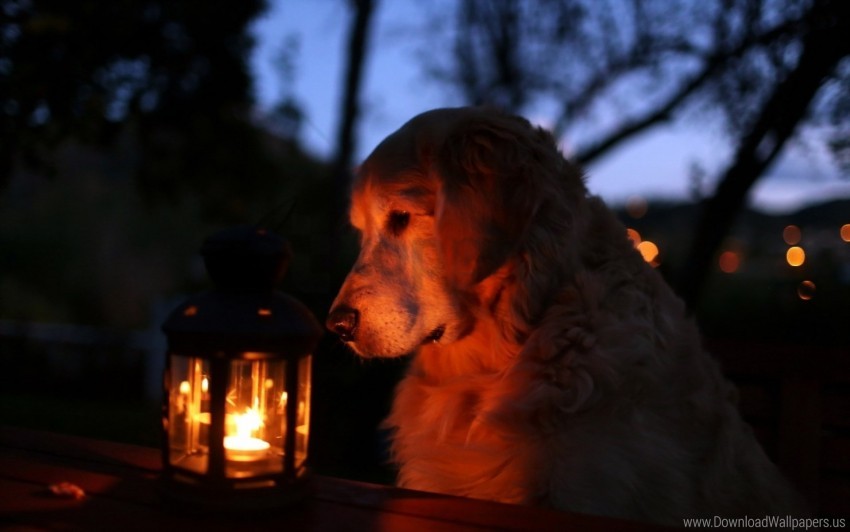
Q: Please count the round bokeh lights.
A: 8